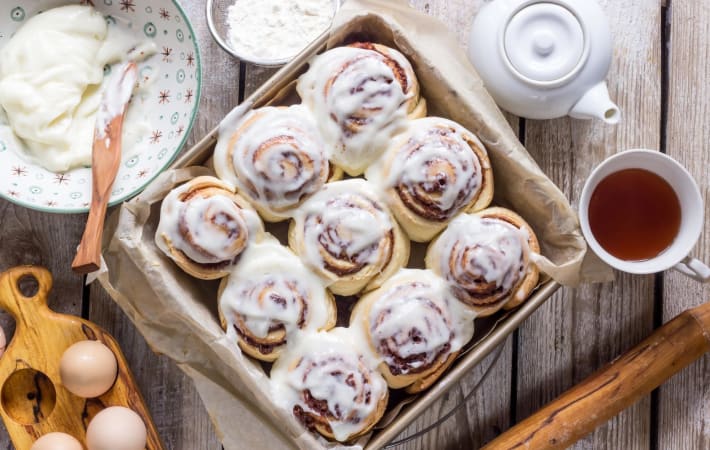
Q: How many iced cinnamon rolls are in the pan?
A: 9